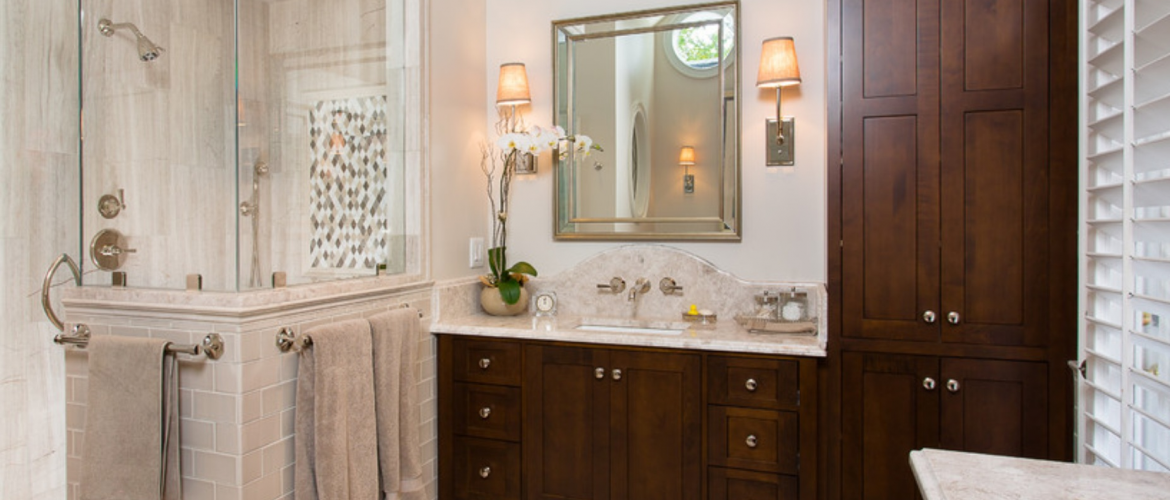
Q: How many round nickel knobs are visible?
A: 11